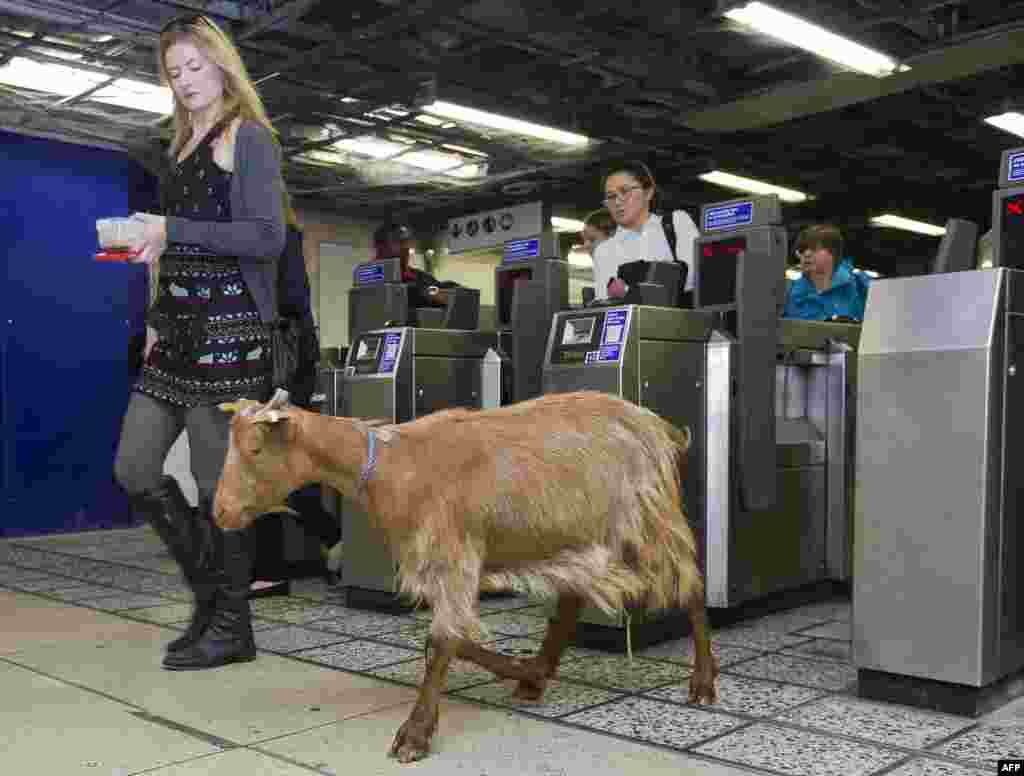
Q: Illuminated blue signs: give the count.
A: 4